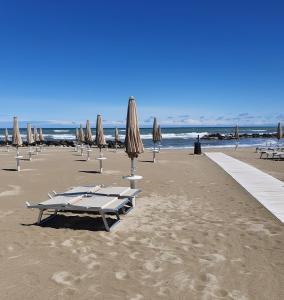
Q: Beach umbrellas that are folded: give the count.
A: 15